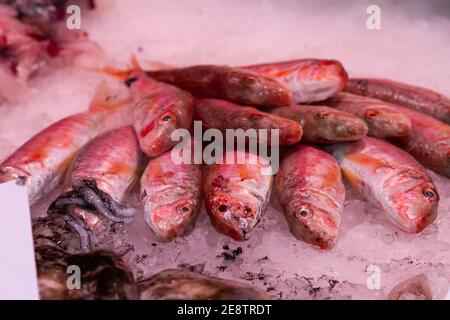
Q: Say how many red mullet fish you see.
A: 14